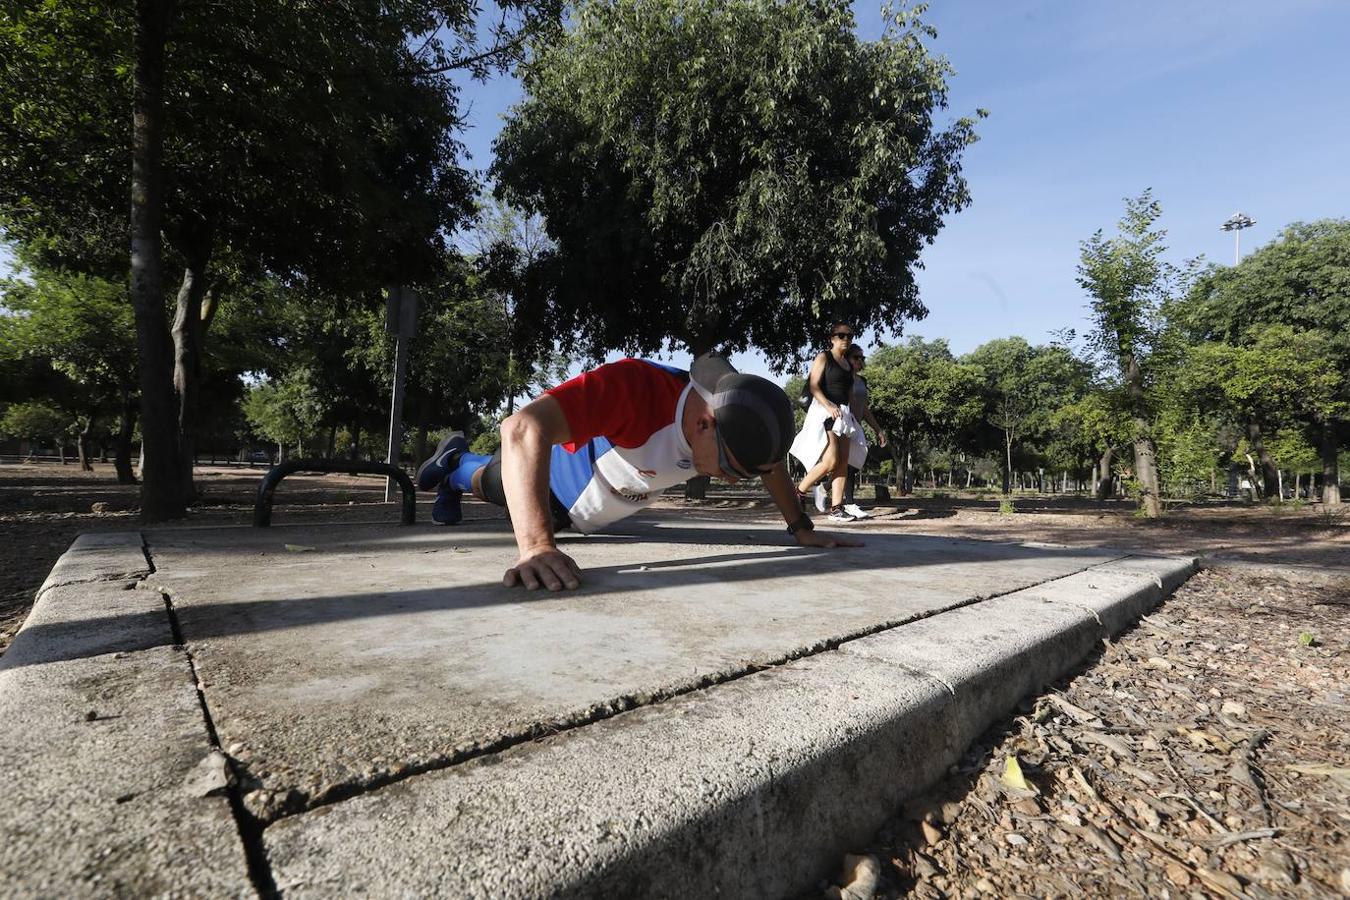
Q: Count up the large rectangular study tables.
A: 0